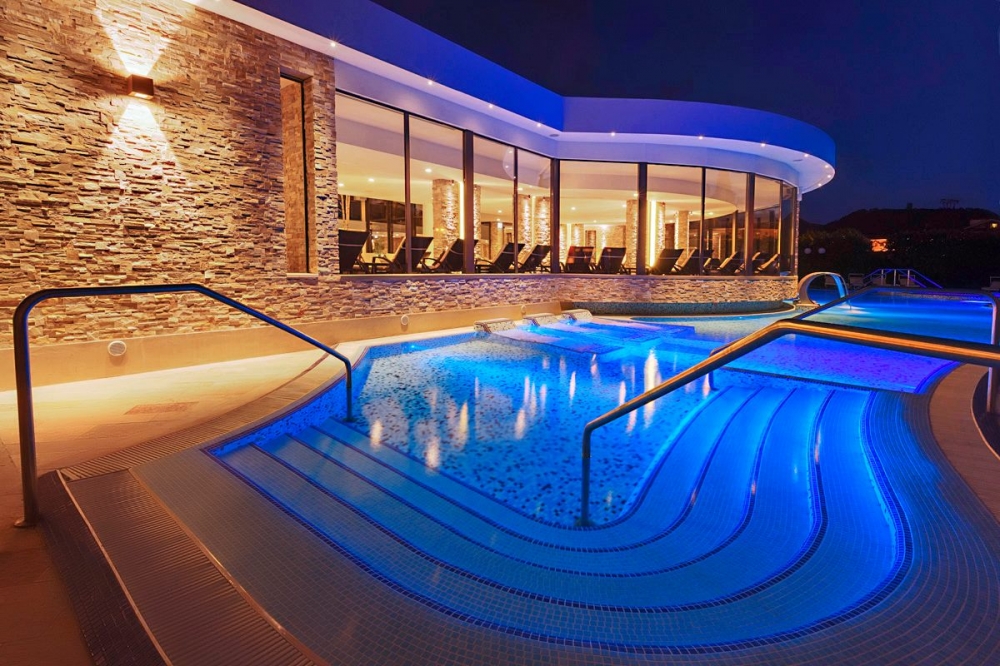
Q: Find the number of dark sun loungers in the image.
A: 12